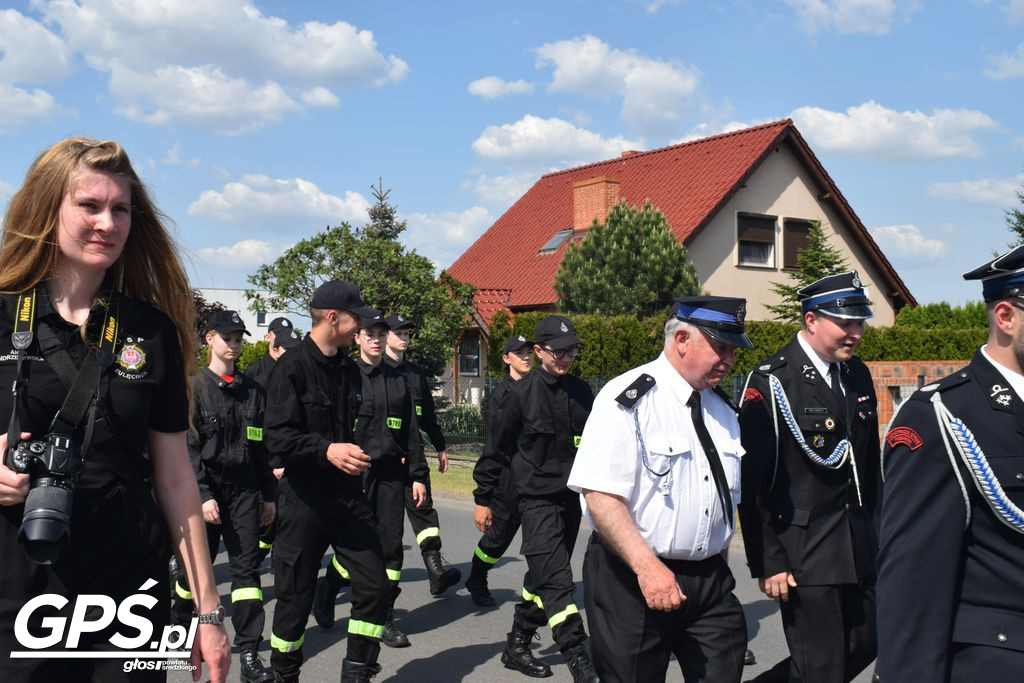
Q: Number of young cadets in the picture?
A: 8